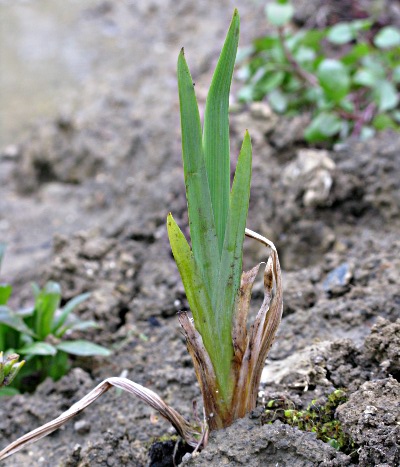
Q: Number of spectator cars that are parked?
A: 0